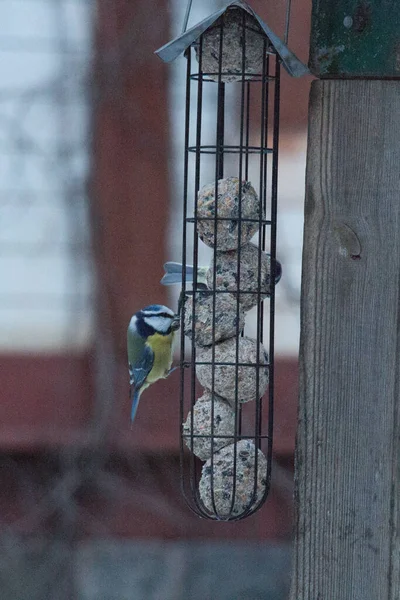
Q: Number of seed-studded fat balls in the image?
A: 7